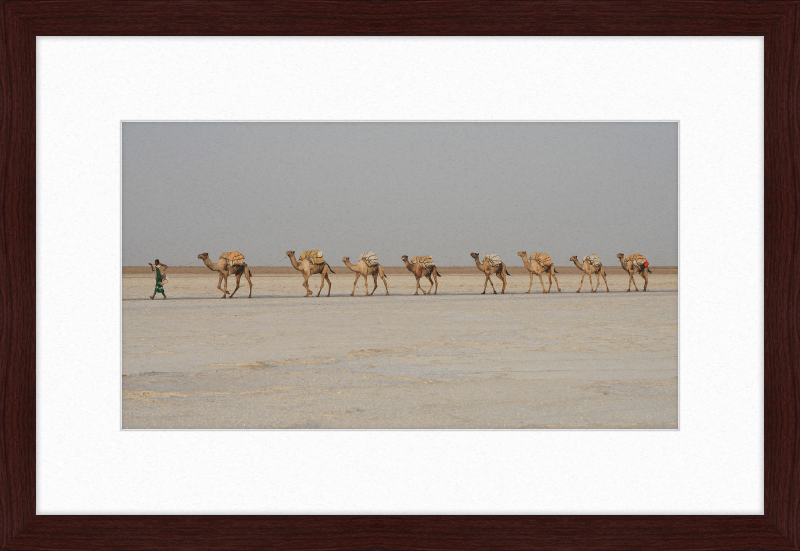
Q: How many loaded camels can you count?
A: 8